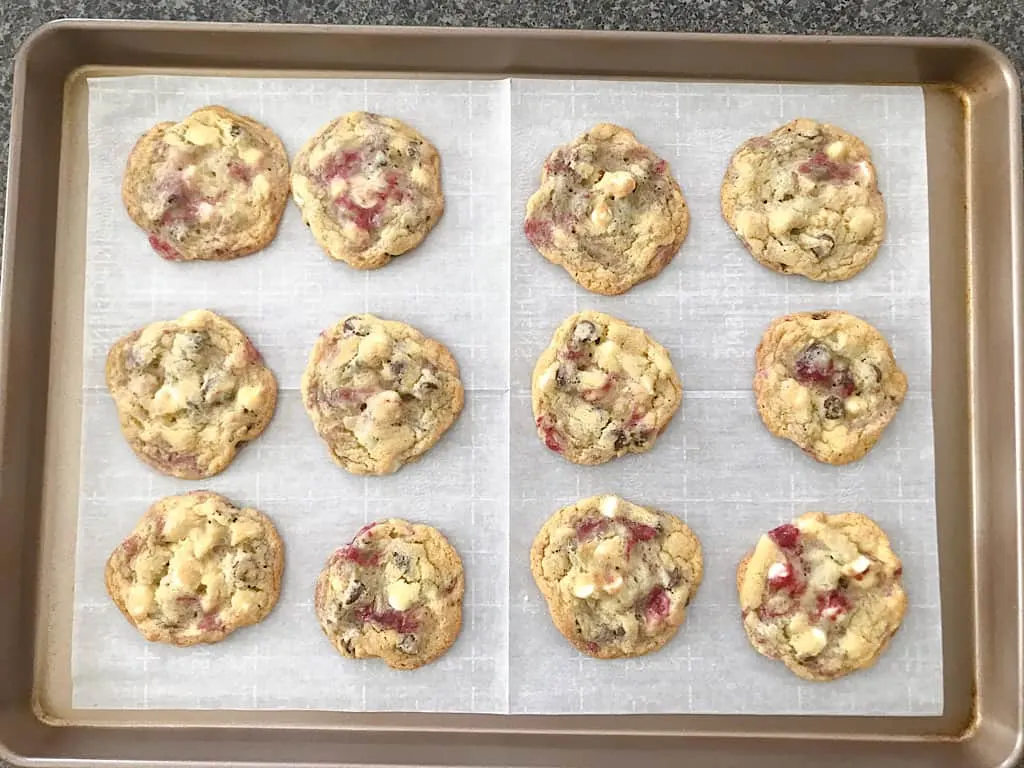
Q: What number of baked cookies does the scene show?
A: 12